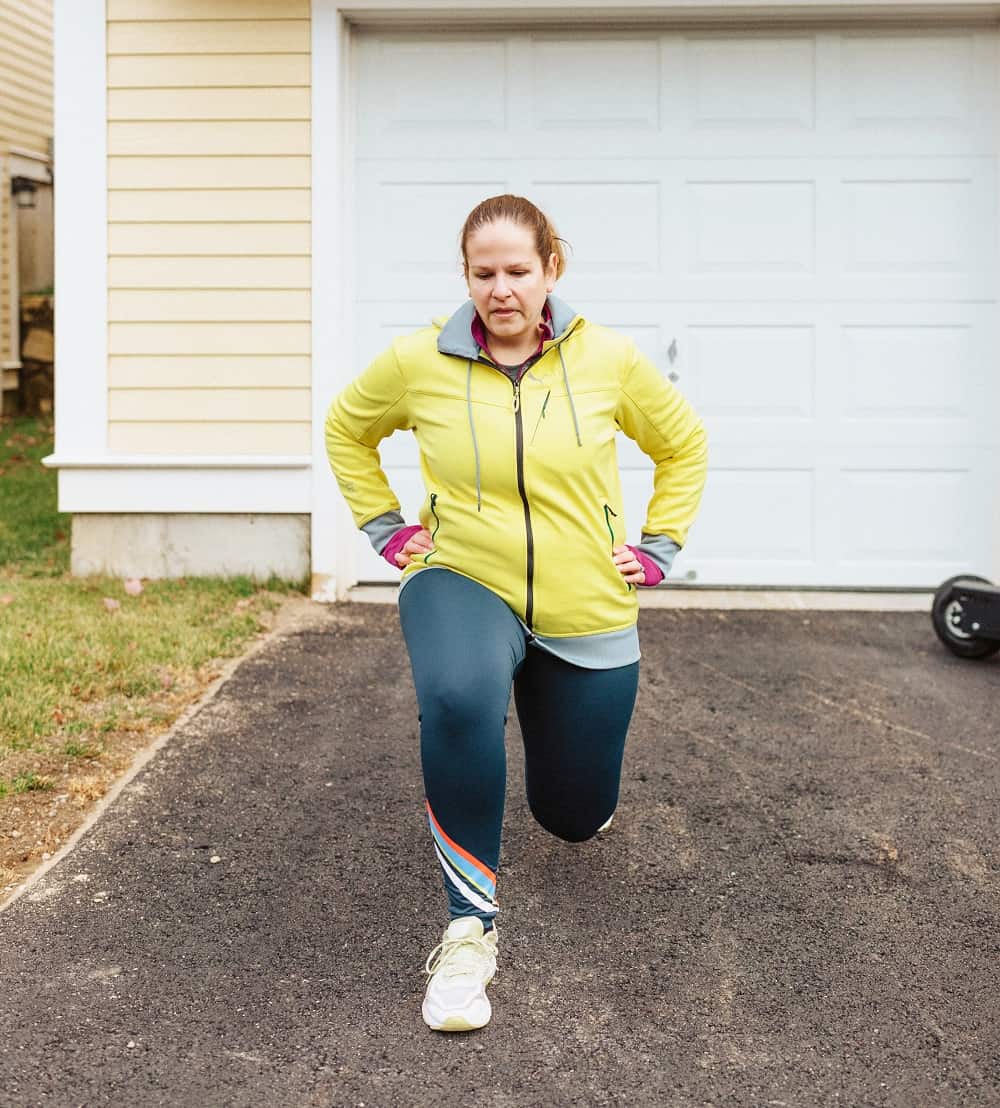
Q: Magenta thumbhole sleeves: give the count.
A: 2